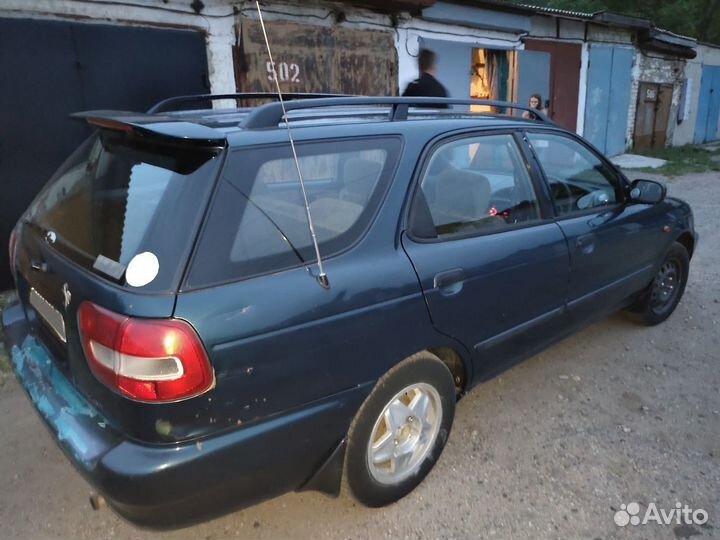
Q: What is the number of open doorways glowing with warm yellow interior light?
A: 1